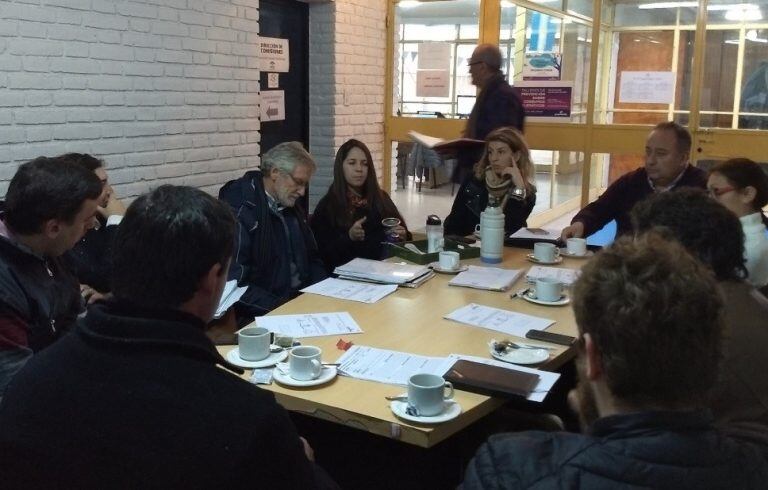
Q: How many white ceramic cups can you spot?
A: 7